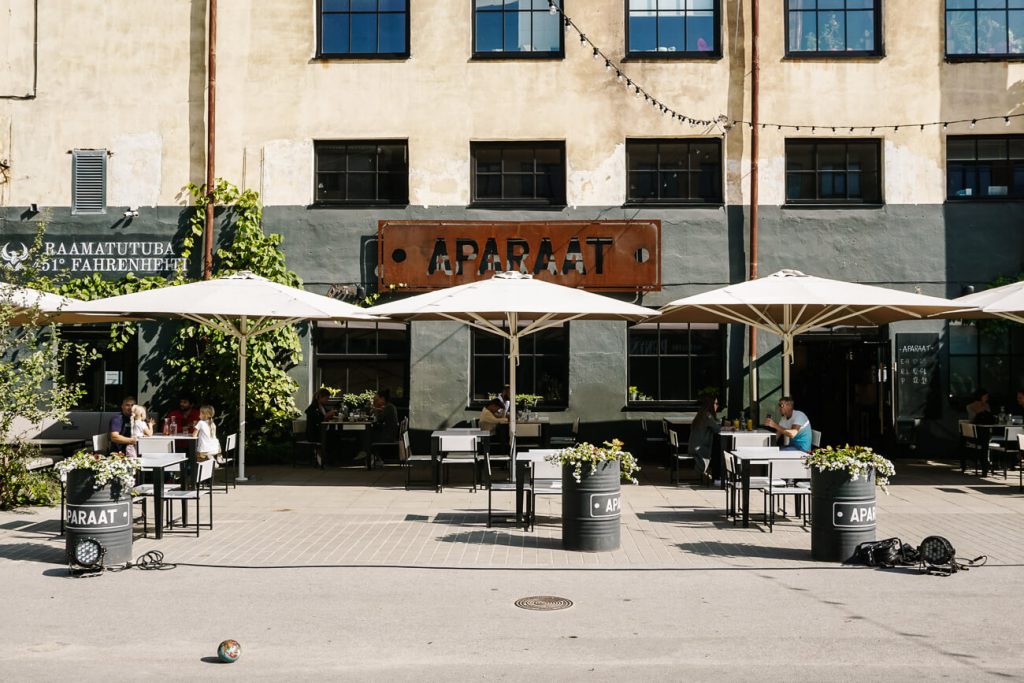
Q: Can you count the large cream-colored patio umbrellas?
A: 5